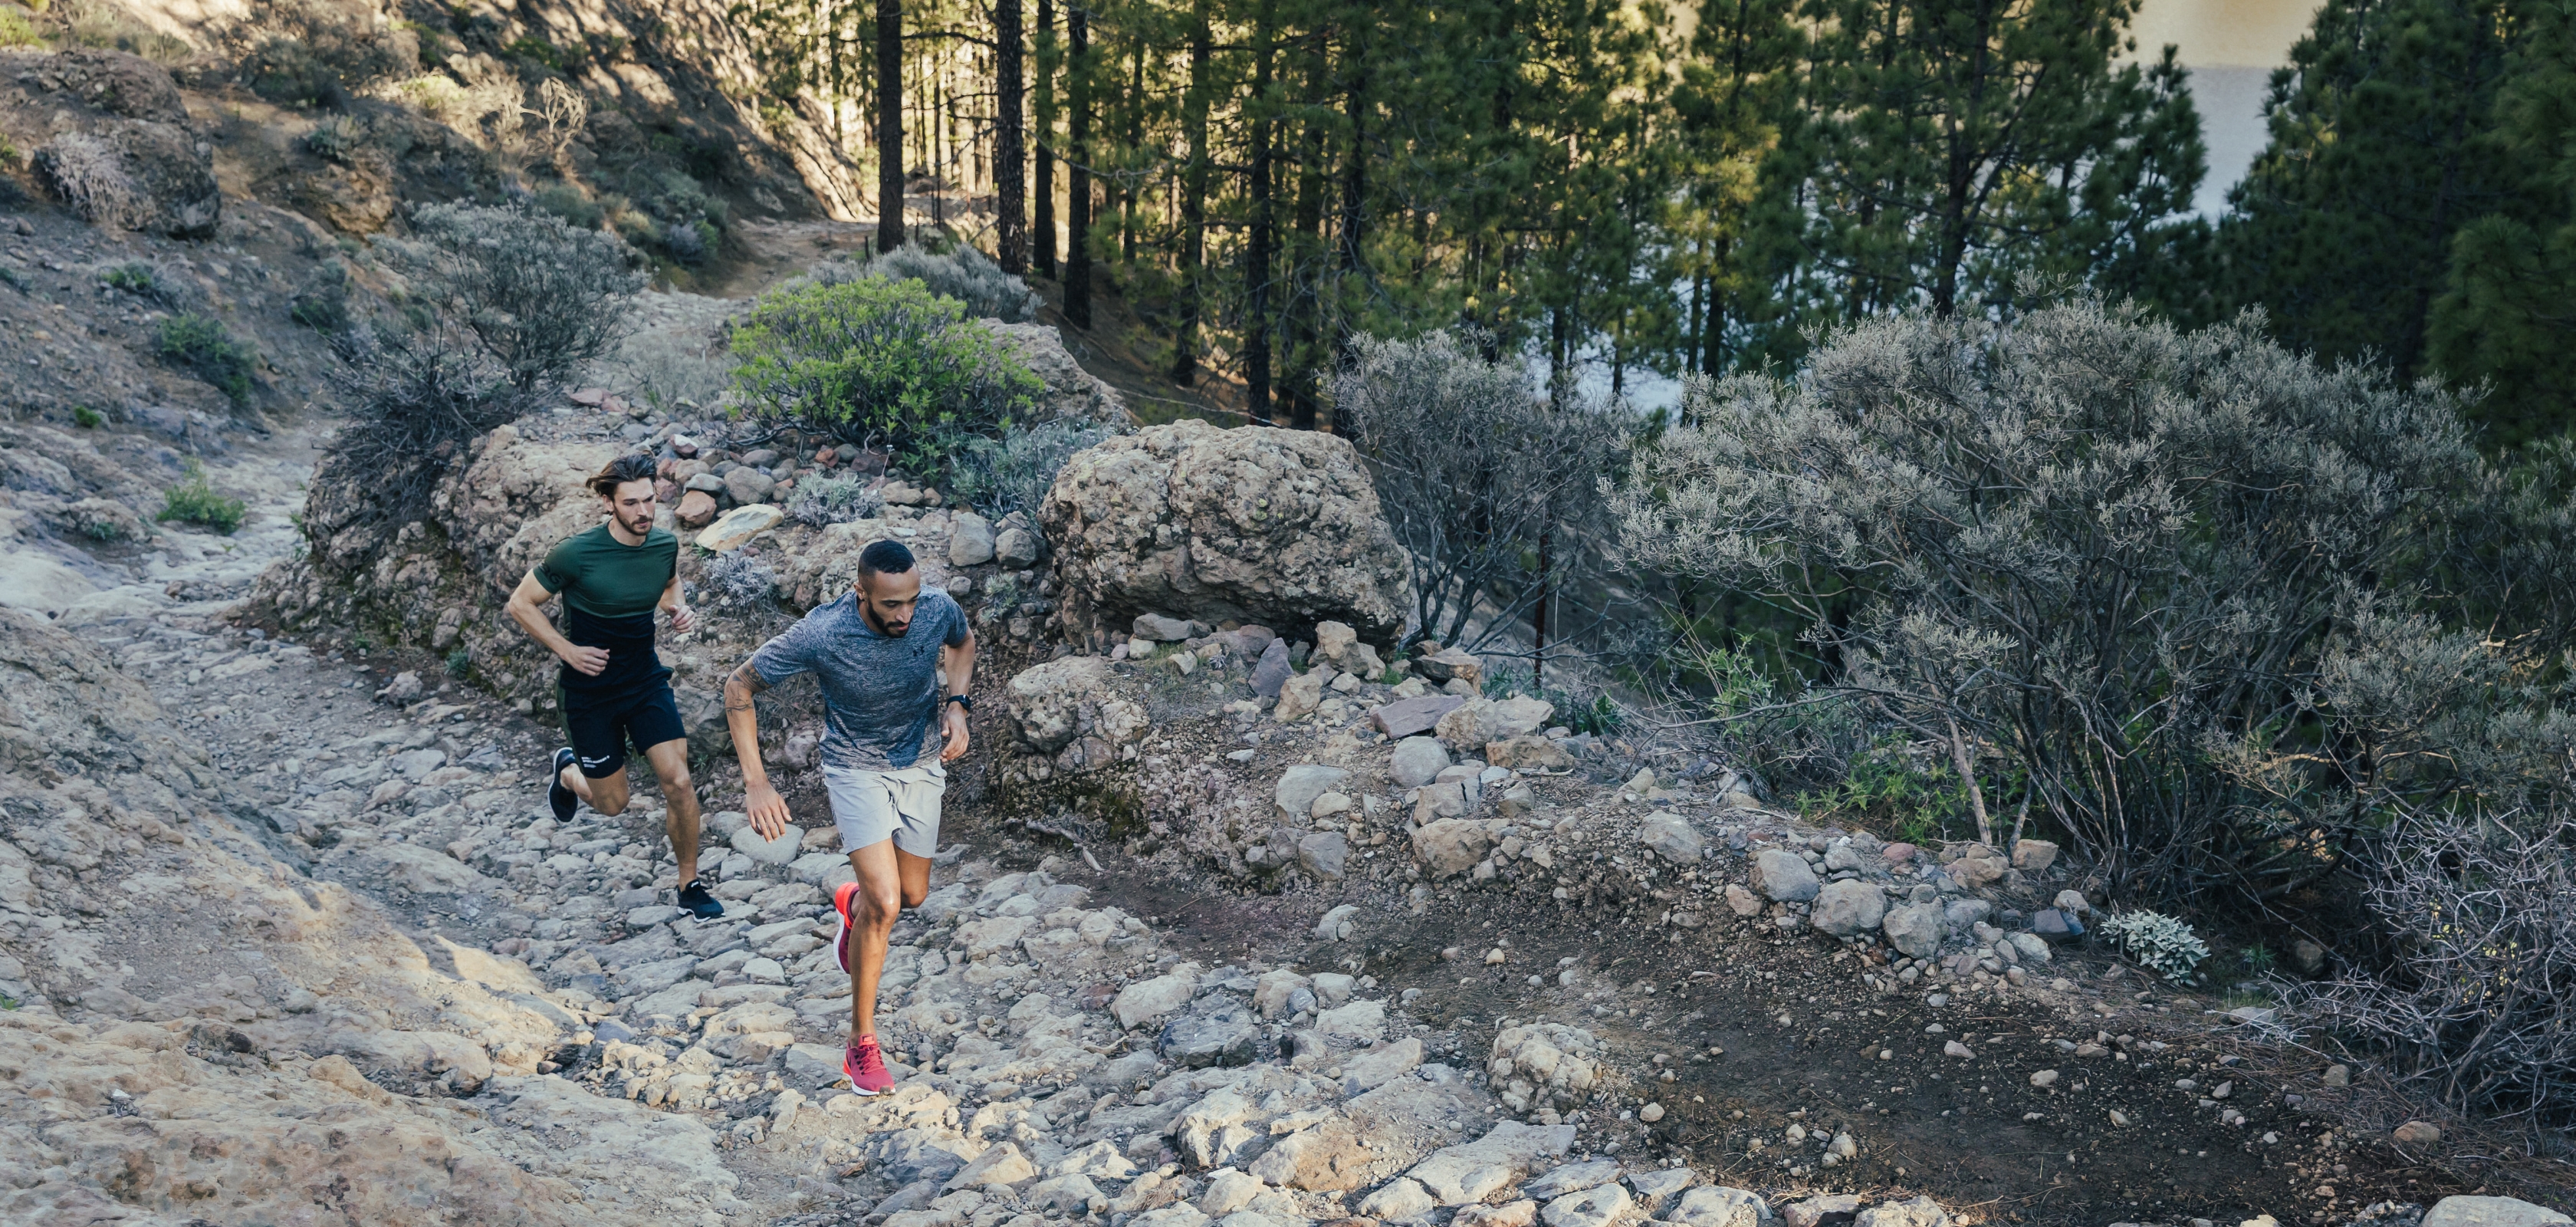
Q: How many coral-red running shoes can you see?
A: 2